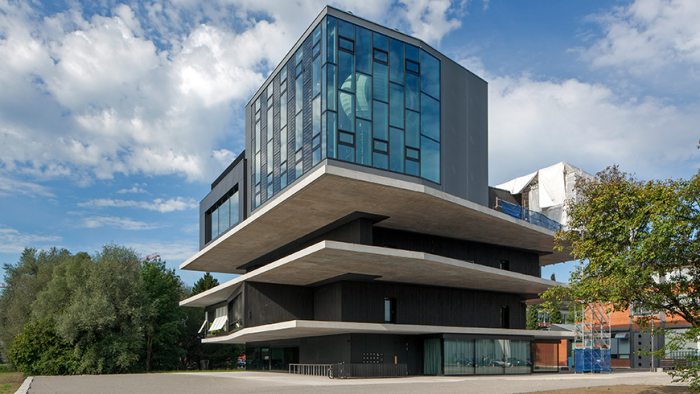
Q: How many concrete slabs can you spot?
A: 3